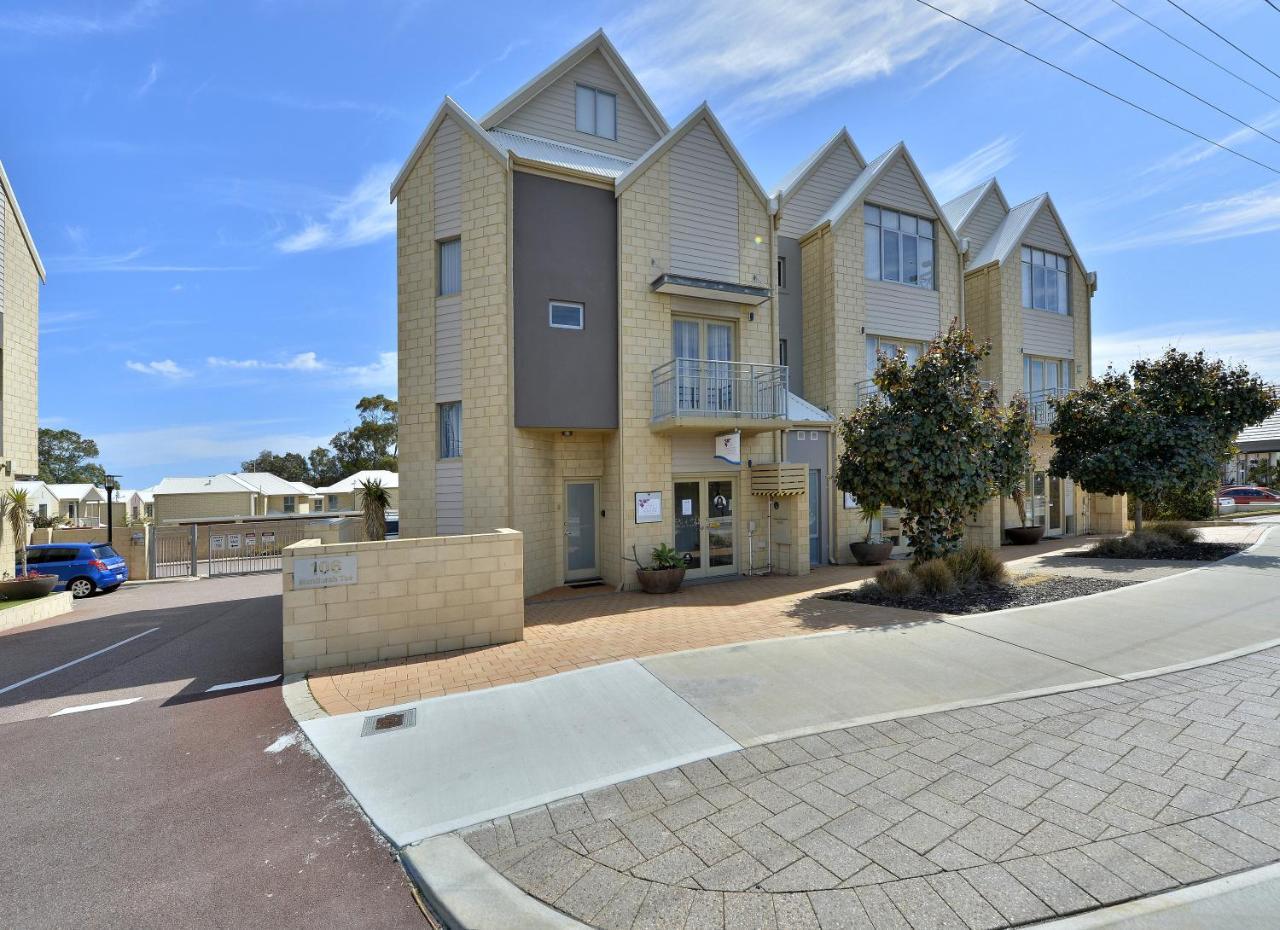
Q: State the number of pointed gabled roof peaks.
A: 7